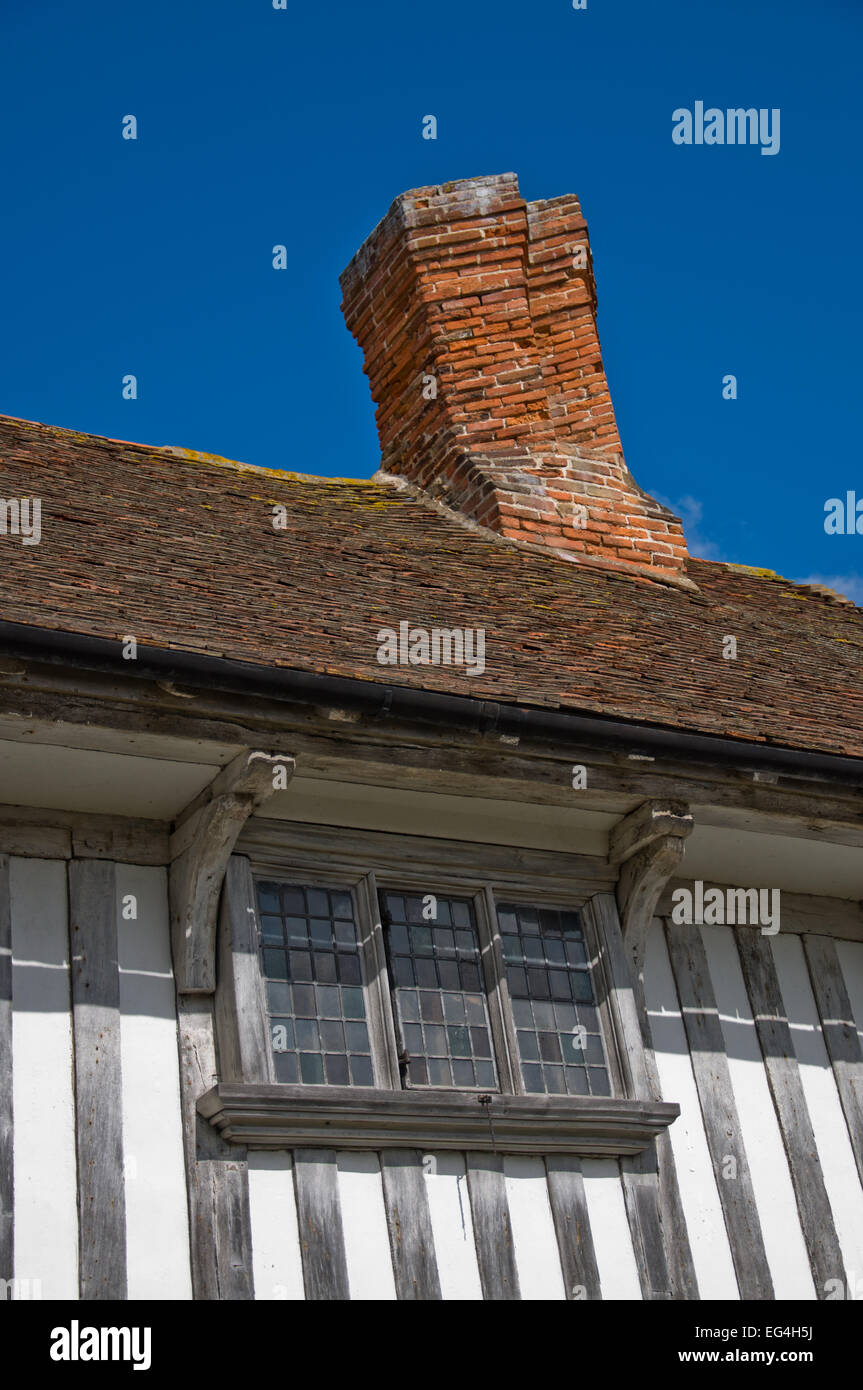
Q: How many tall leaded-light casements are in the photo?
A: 3